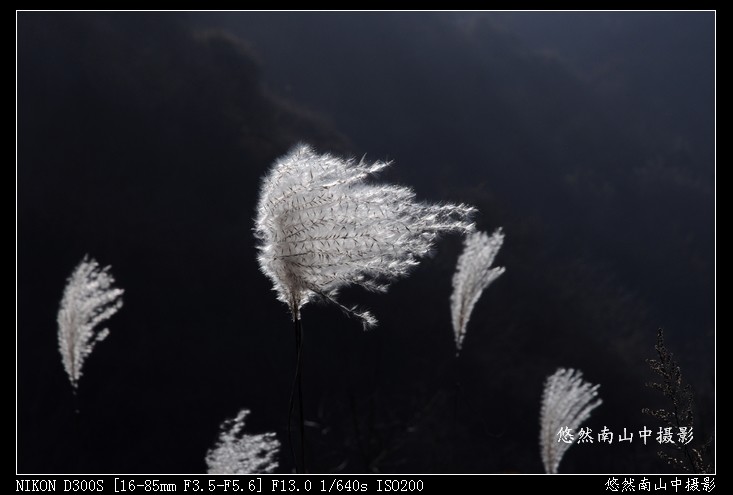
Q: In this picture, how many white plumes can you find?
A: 5